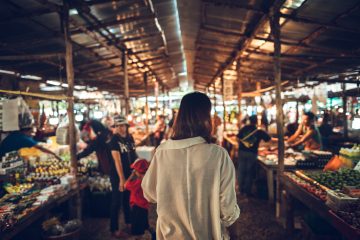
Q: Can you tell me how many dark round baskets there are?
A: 1